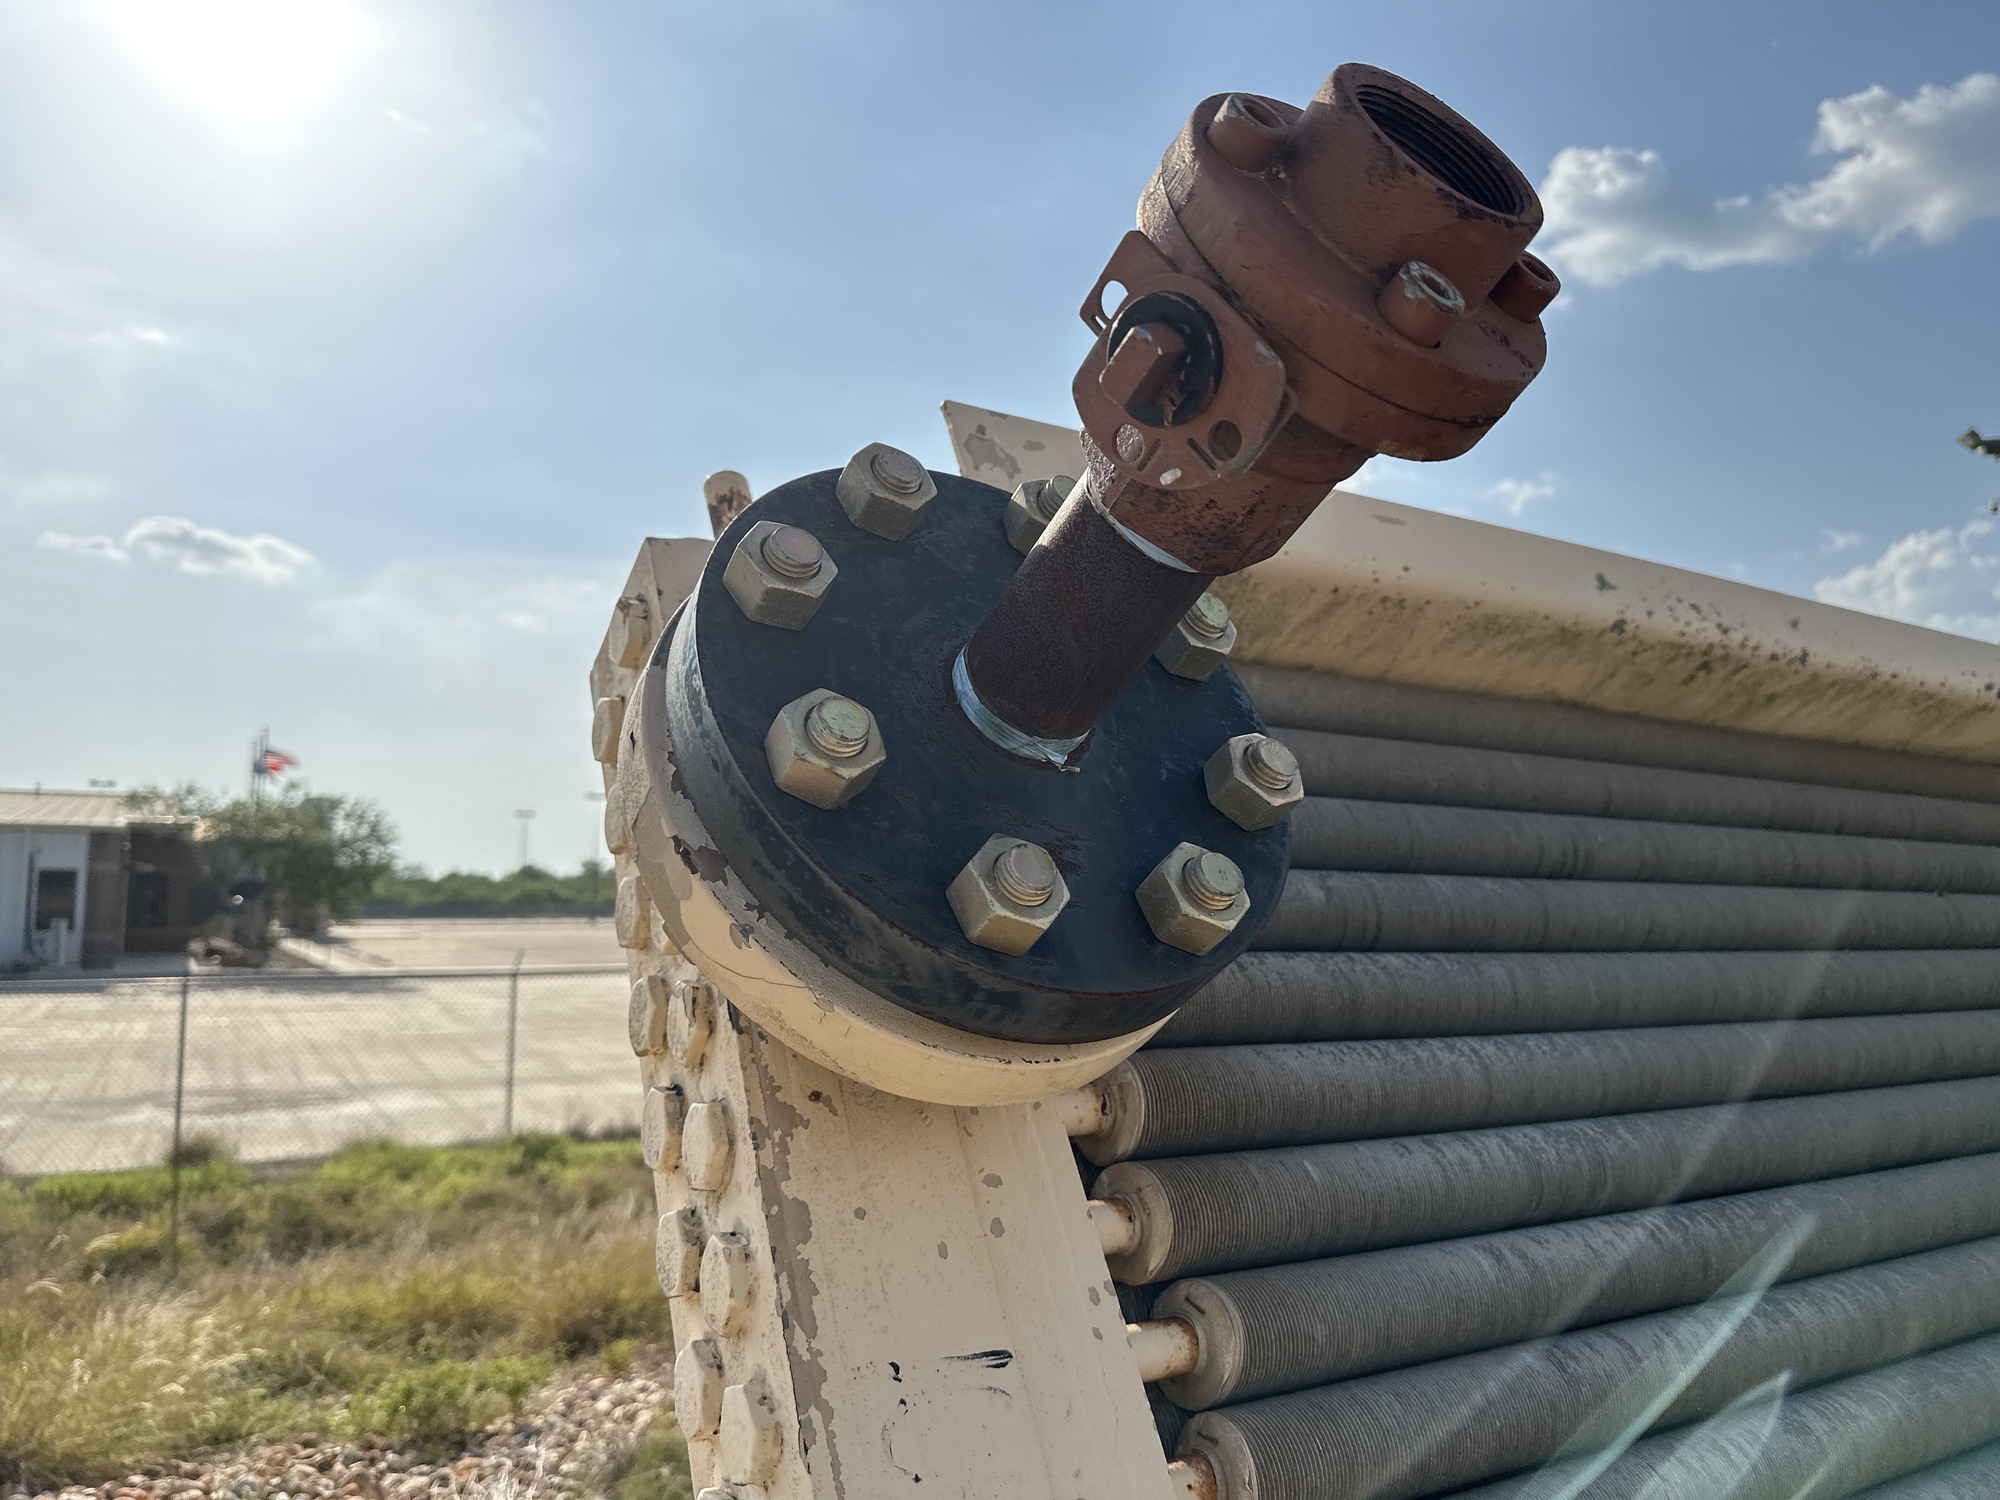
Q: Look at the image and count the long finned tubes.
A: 11